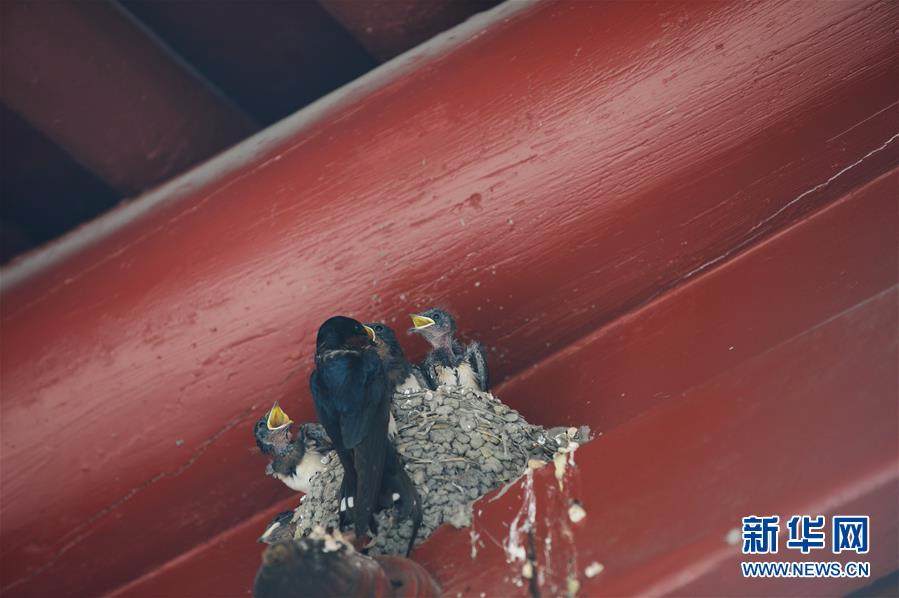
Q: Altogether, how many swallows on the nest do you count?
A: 4